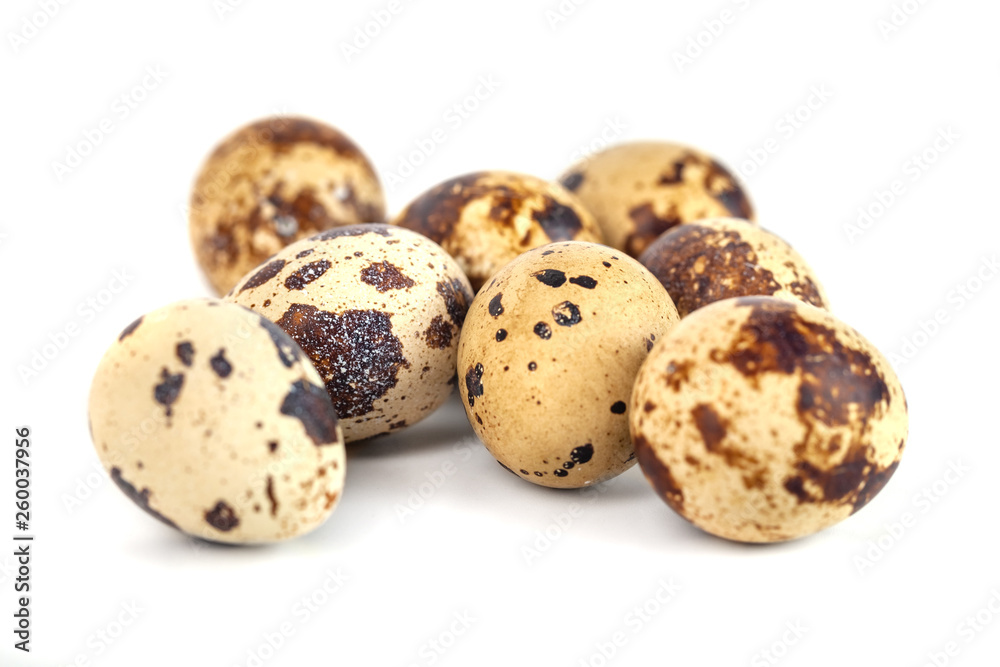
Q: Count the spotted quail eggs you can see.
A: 8